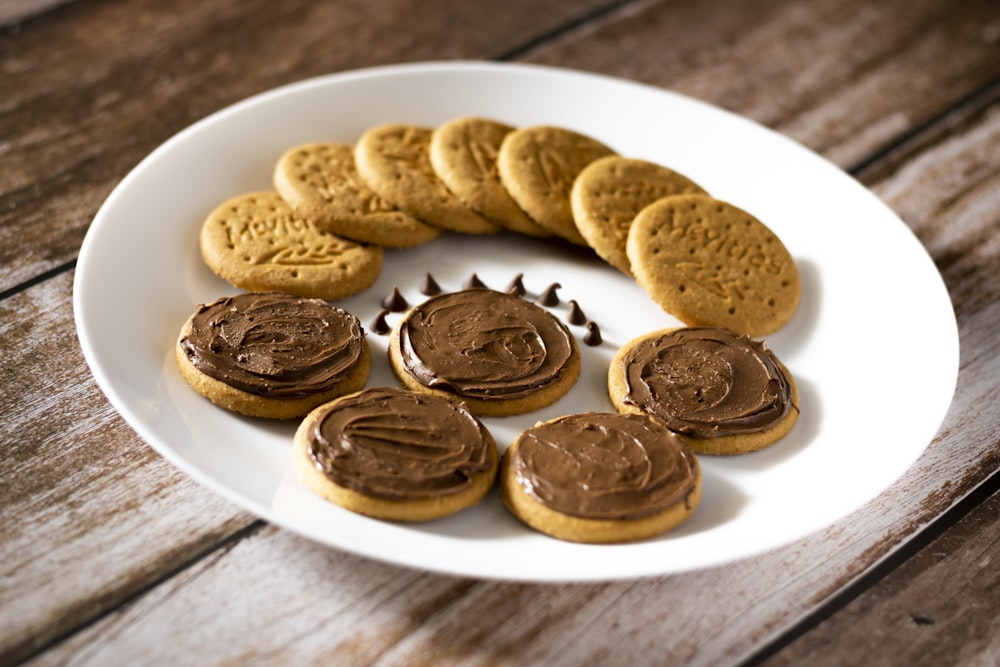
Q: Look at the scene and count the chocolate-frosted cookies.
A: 5